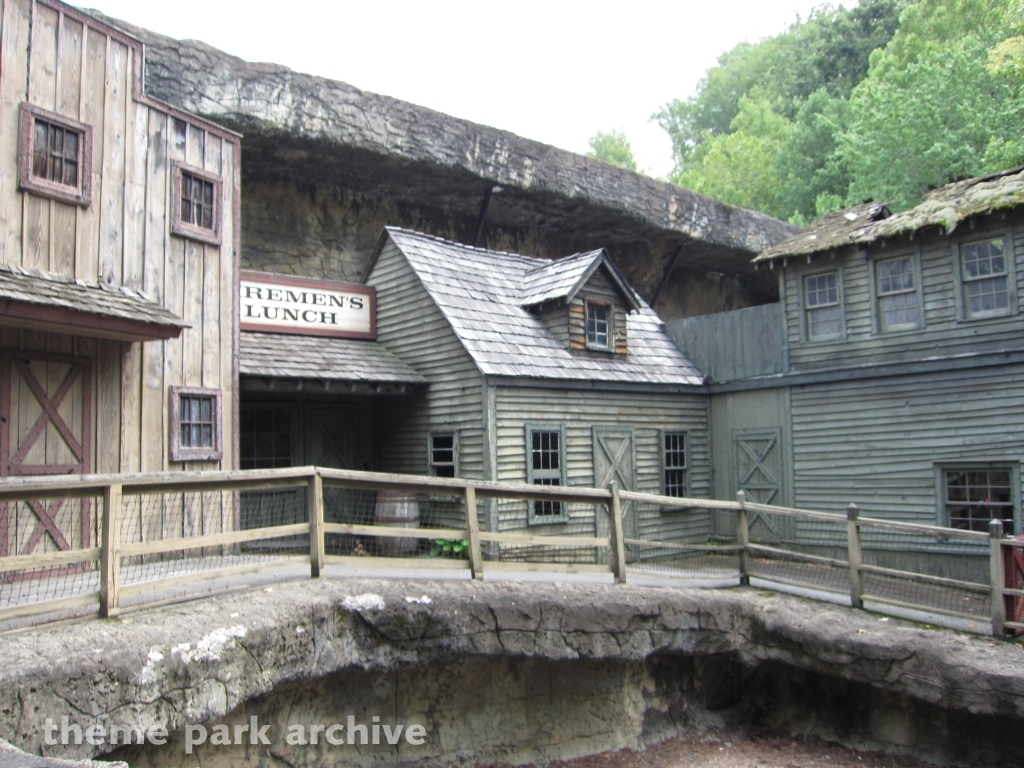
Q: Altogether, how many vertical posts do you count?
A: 7